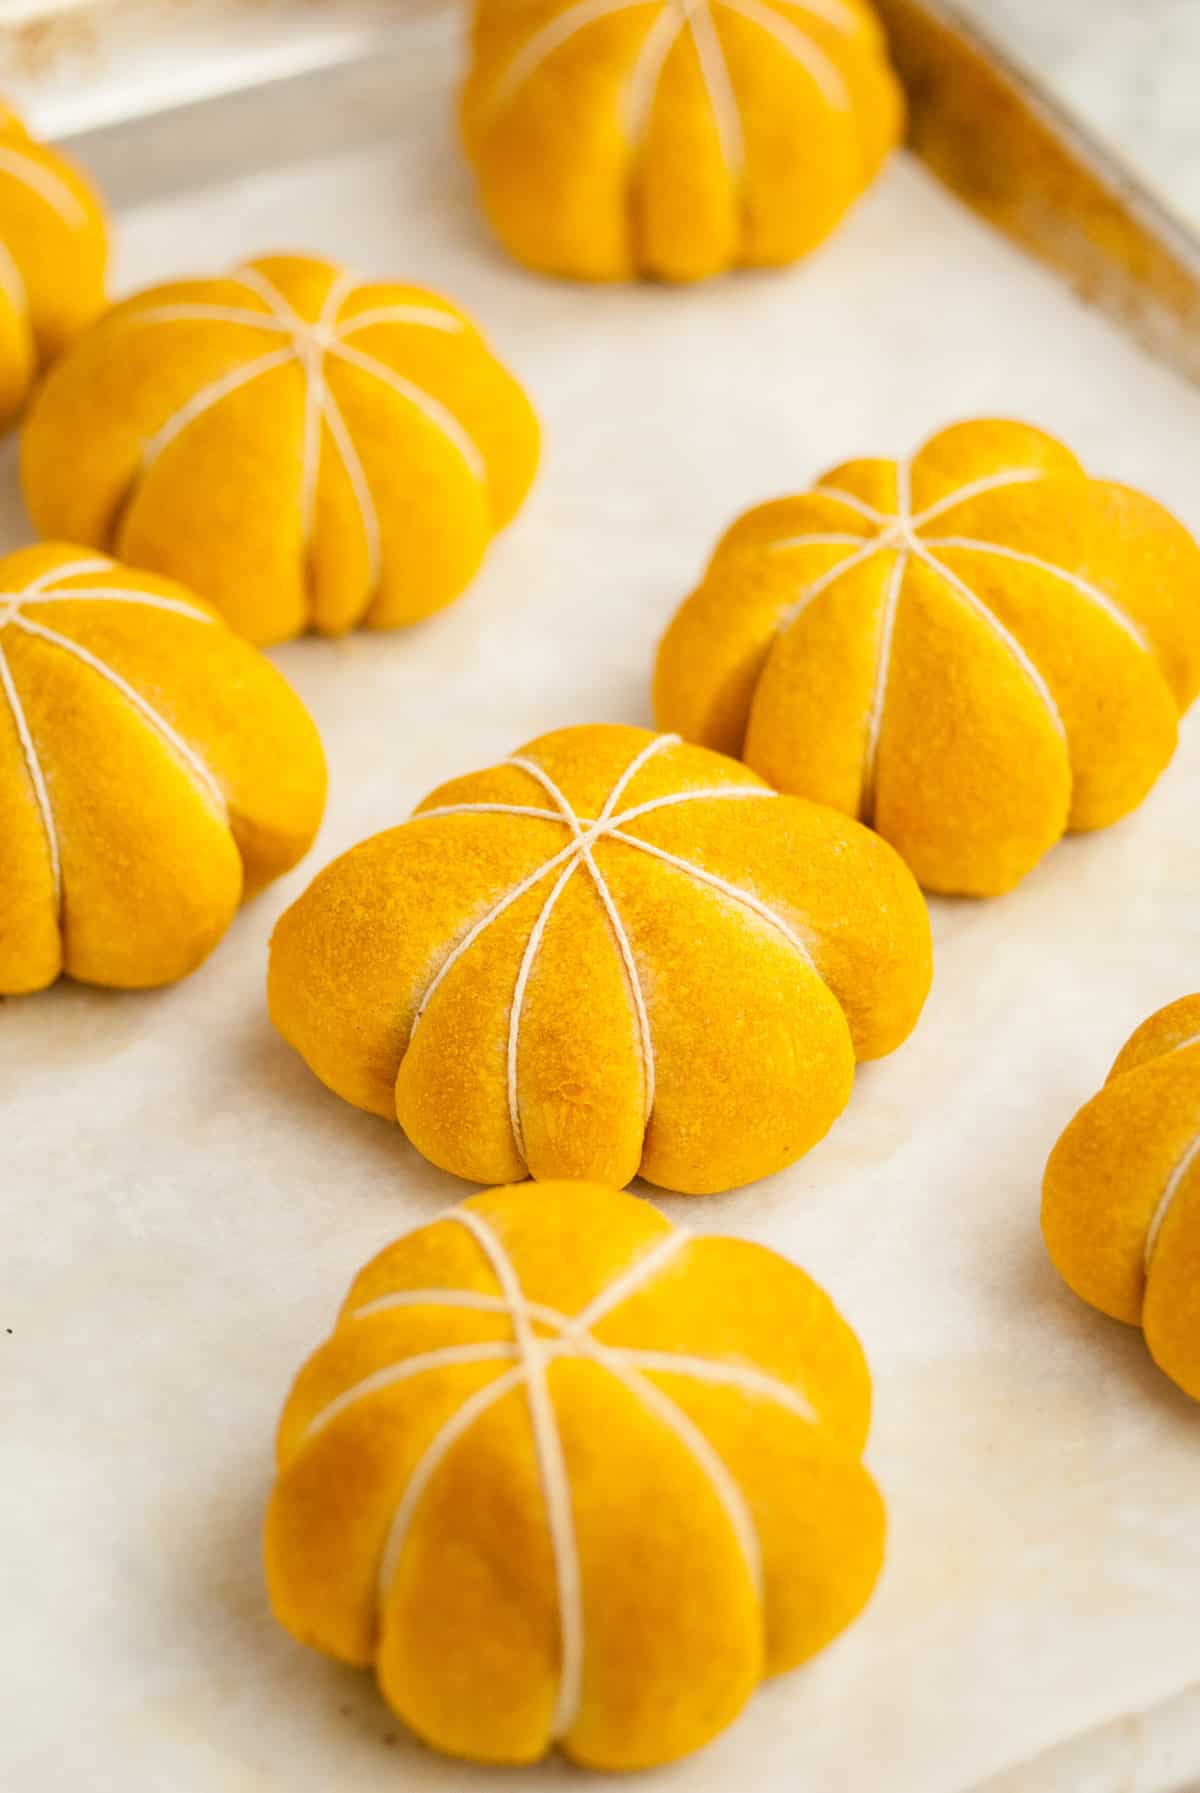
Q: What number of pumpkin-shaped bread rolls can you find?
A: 8